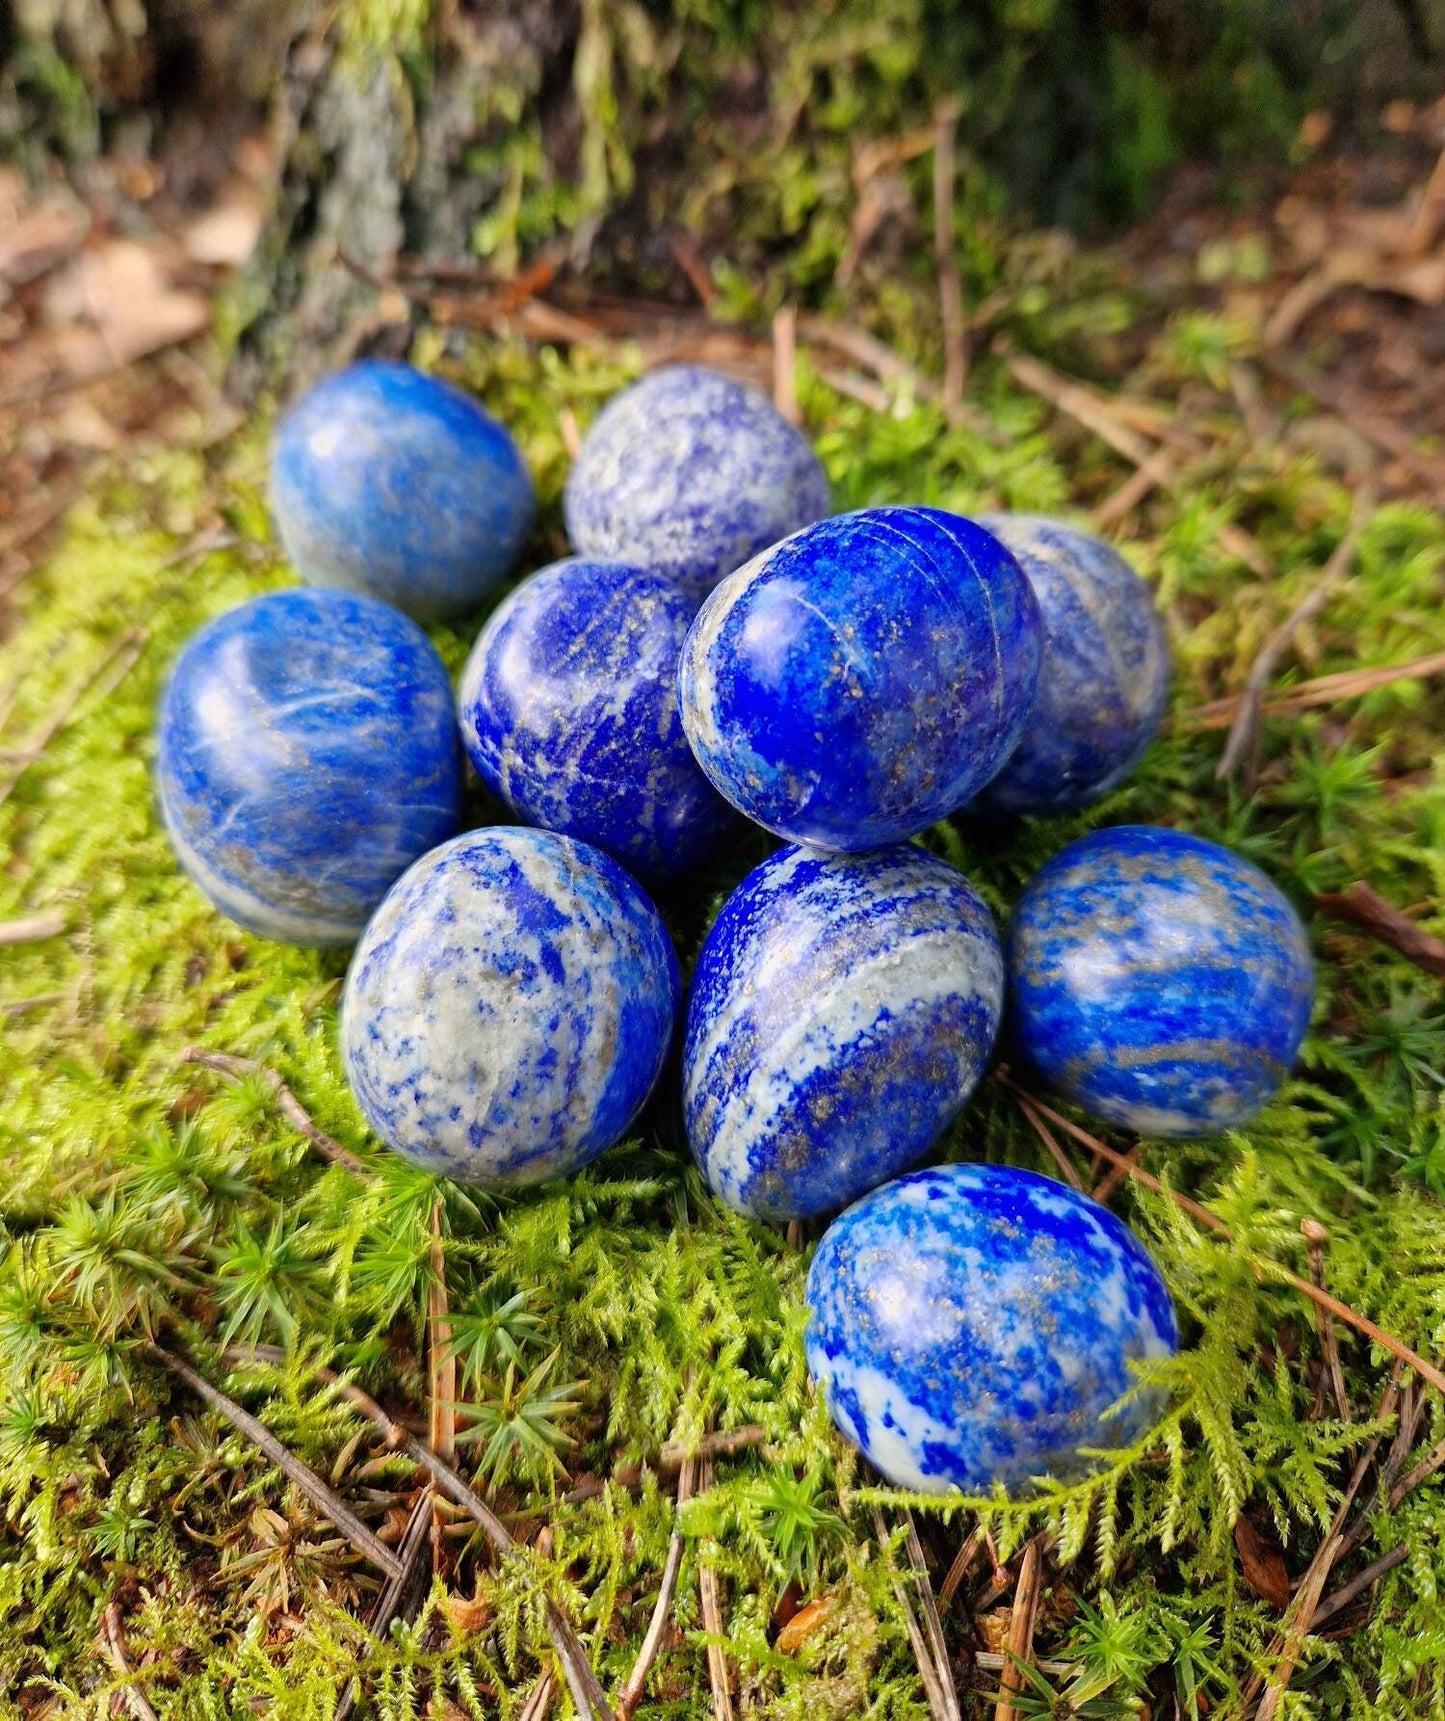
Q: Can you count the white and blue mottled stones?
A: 10